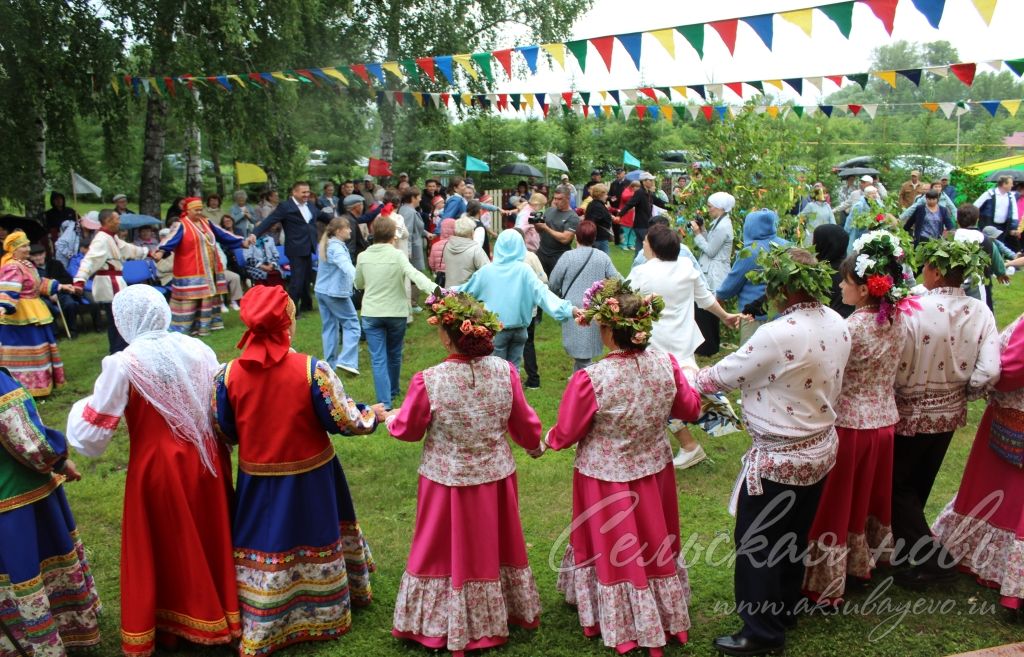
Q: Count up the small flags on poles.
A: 6